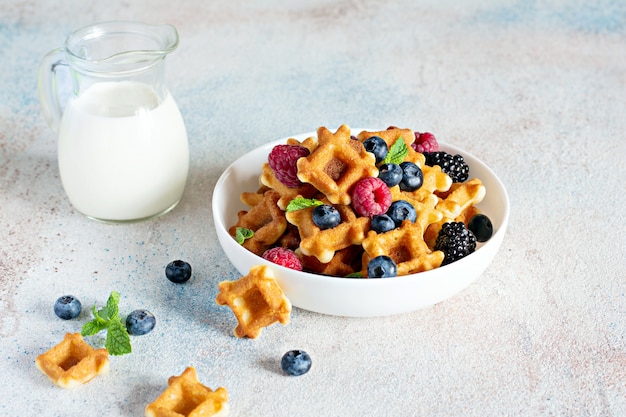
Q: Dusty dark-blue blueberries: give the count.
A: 12